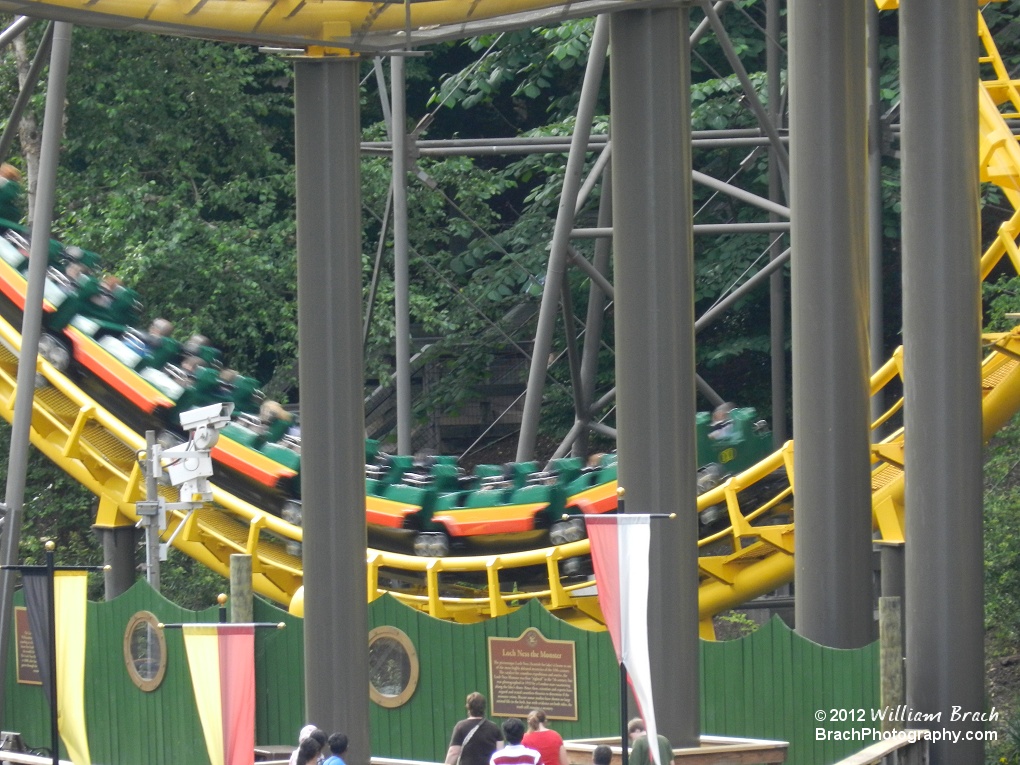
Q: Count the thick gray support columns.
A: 4